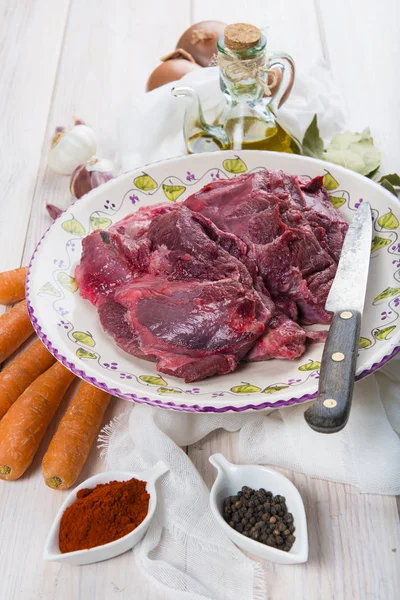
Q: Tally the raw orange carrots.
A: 5